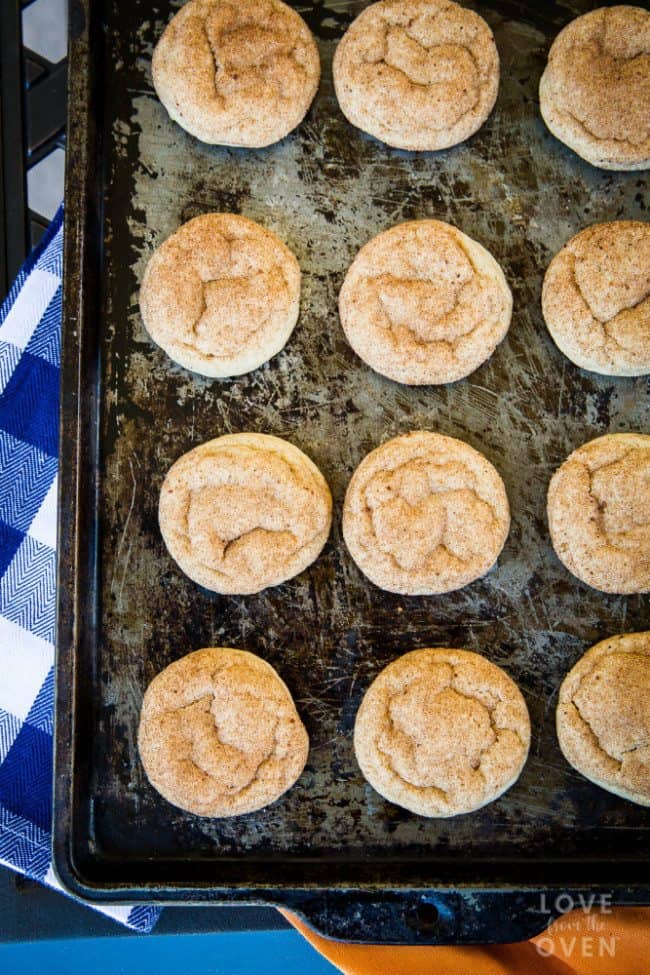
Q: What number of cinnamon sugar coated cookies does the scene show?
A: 12